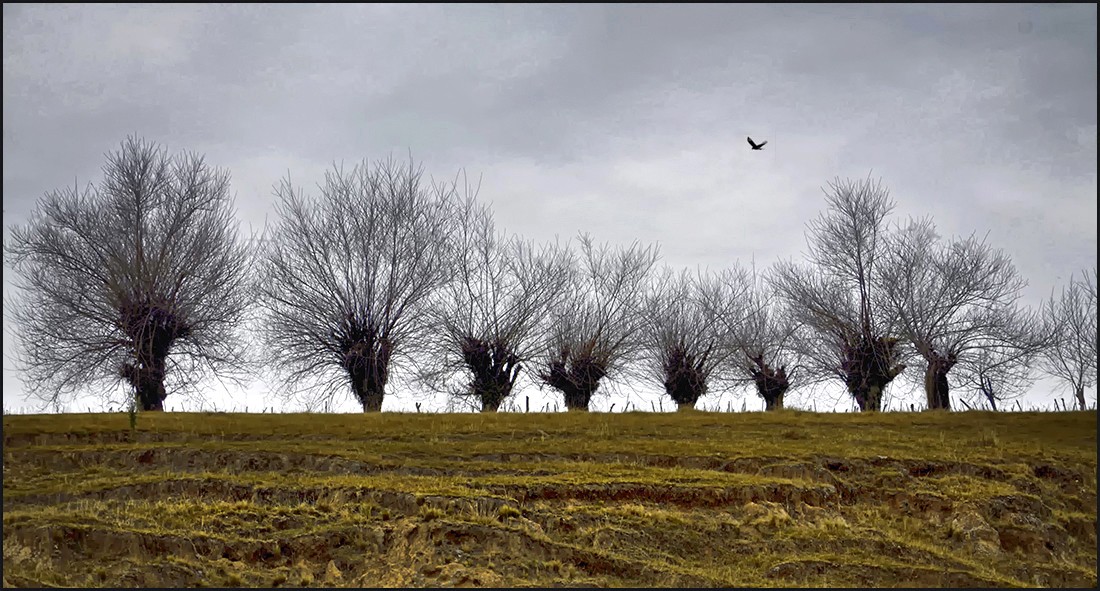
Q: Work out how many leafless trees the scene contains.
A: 10